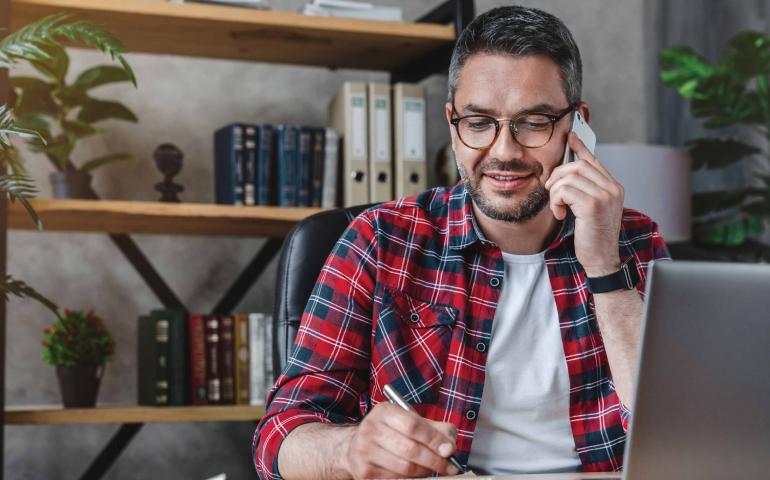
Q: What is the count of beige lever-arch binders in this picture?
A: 3